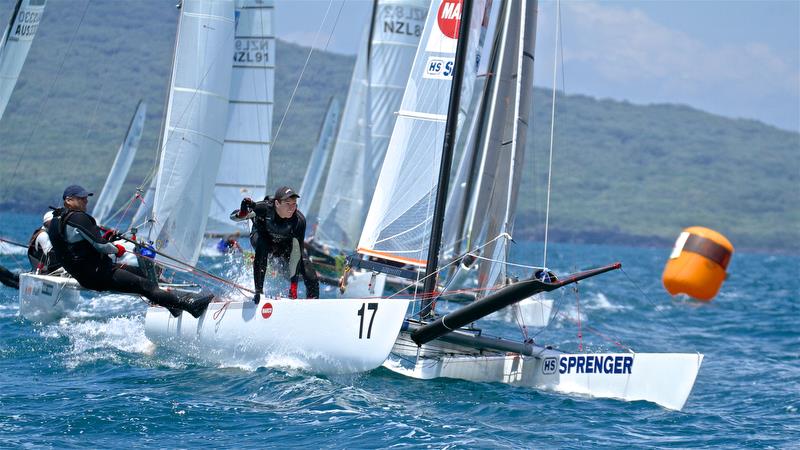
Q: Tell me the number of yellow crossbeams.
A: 0